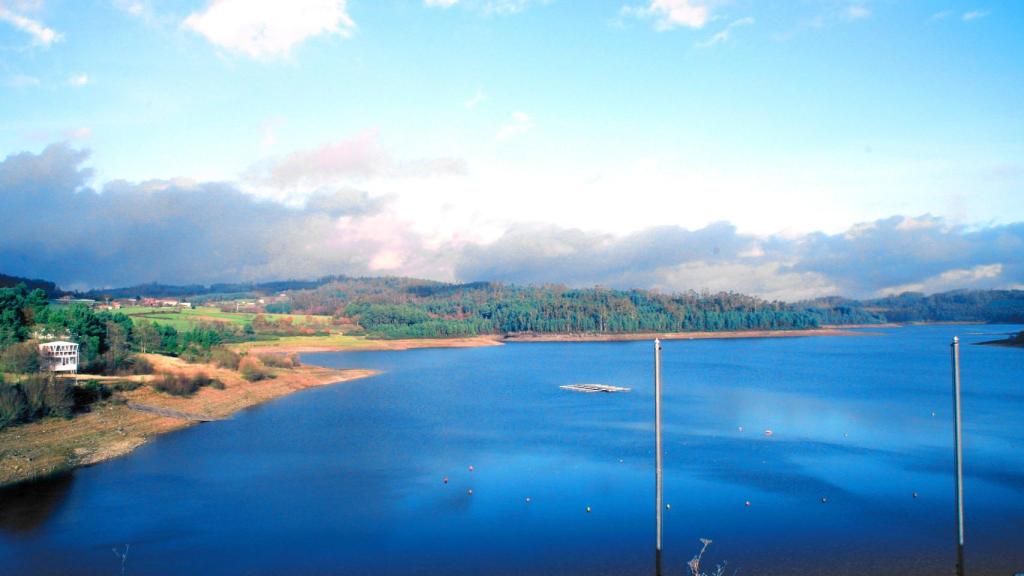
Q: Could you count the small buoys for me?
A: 14